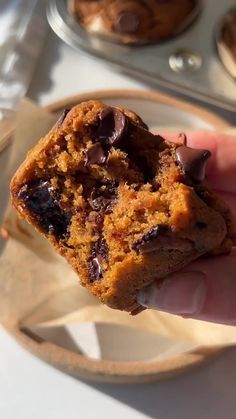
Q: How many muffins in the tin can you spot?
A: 2